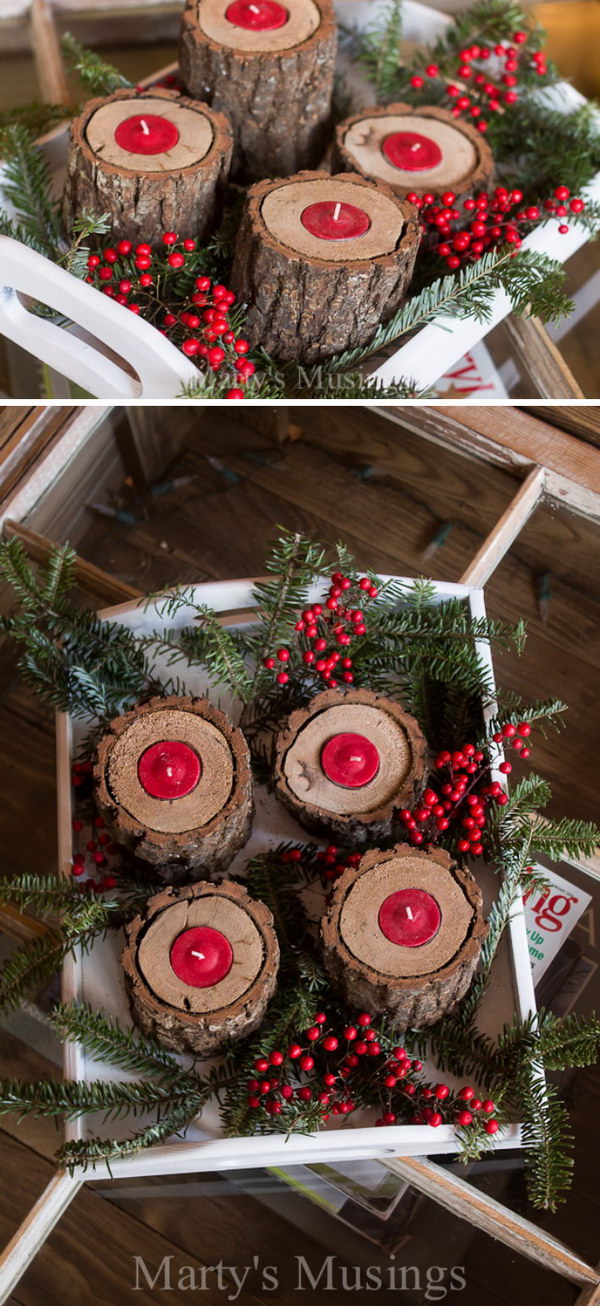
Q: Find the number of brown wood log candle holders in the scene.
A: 8